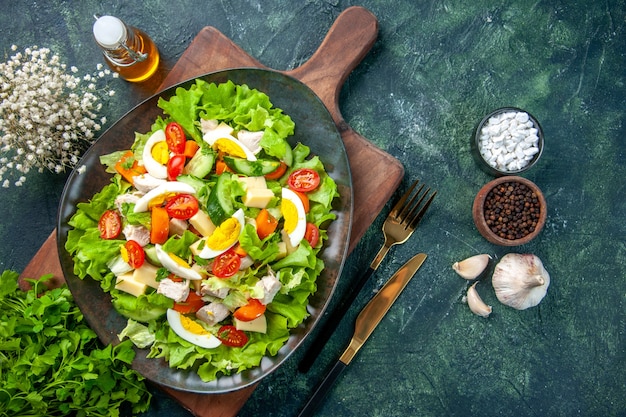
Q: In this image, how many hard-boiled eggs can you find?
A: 7